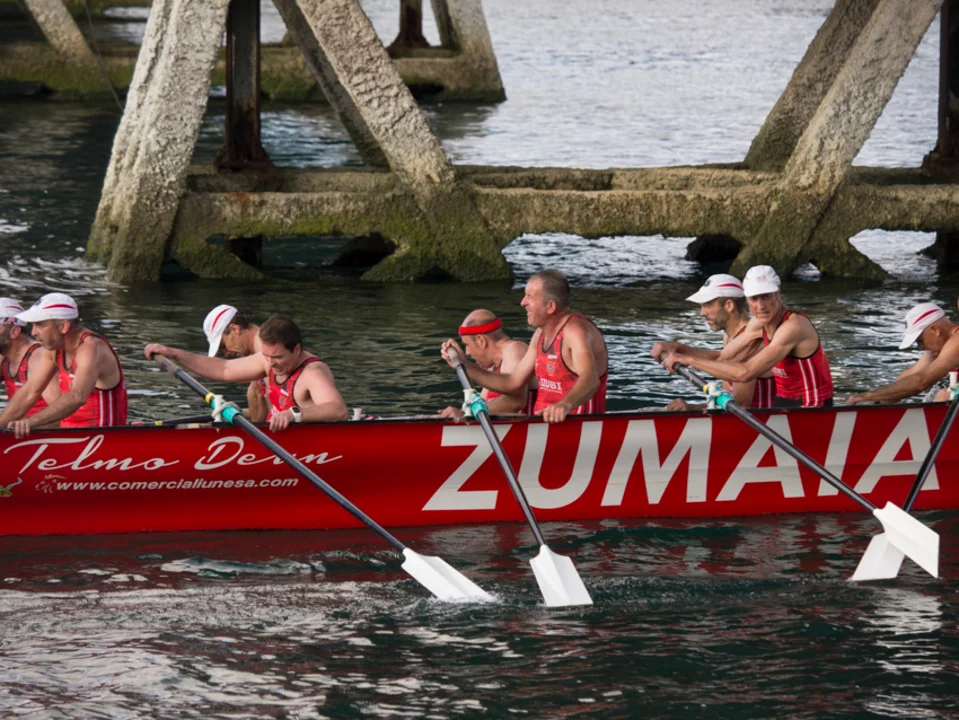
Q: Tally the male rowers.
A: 9